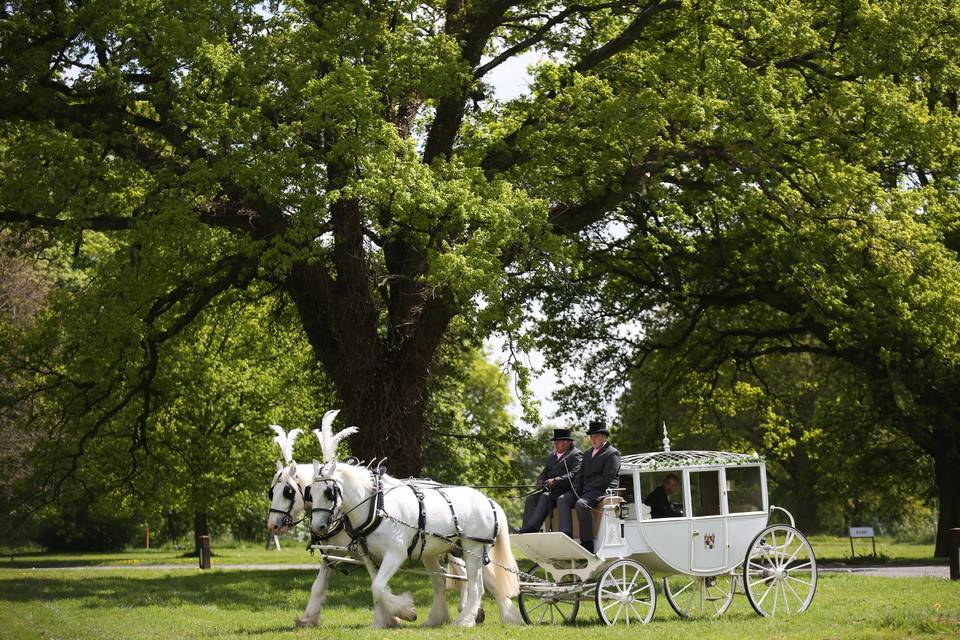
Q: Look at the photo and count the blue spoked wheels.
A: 0